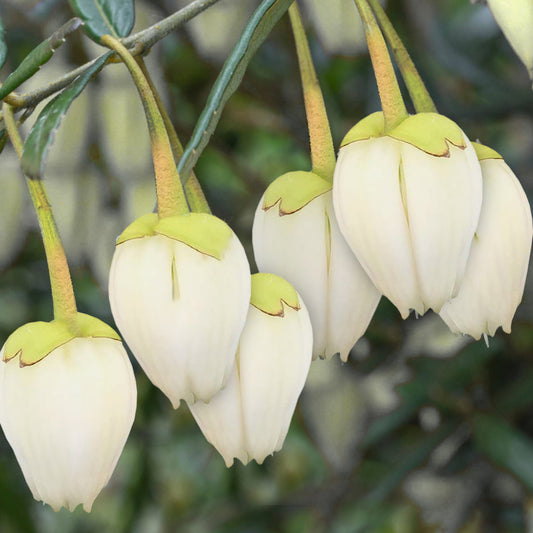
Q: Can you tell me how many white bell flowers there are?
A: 6